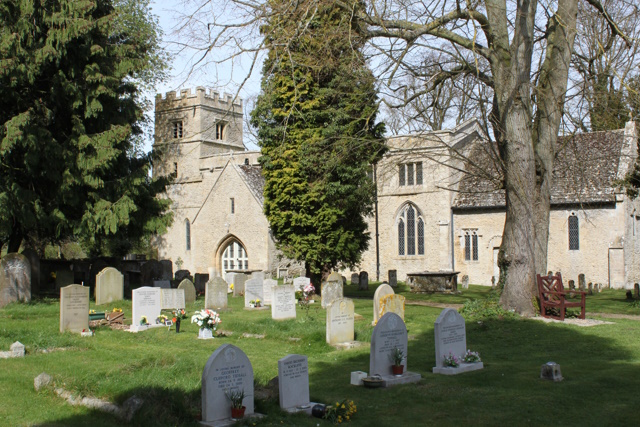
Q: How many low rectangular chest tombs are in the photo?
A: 1